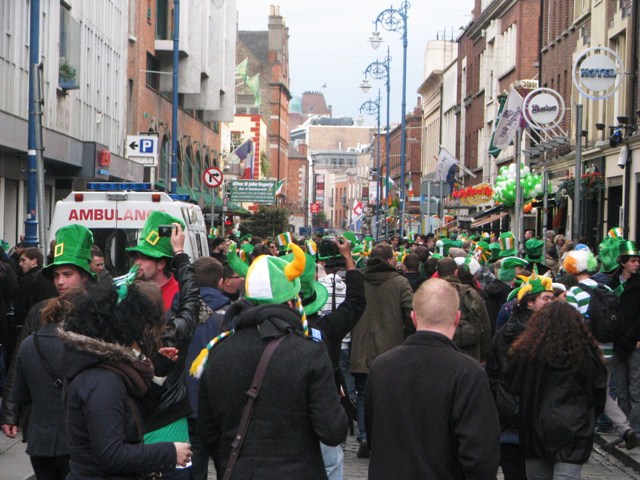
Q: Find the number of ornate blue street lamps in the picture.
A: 3